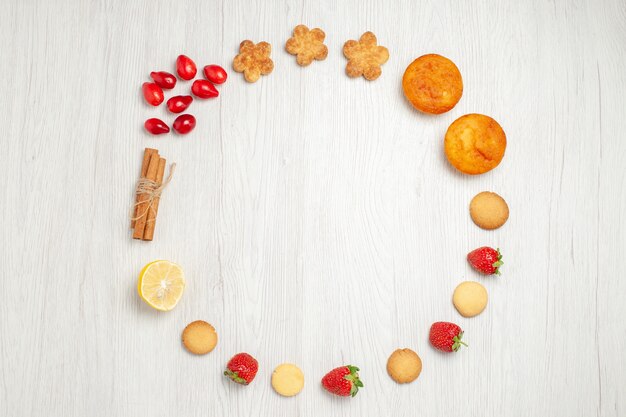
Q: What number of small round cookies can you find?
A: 5